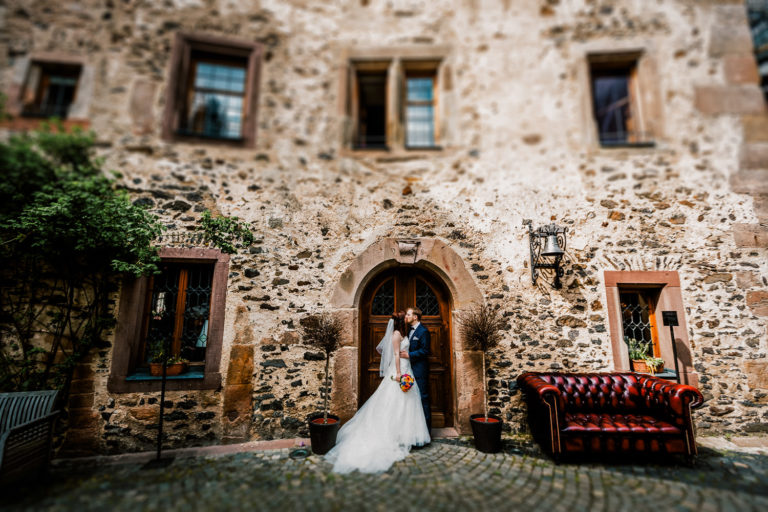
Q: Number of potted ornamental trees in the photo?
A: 2